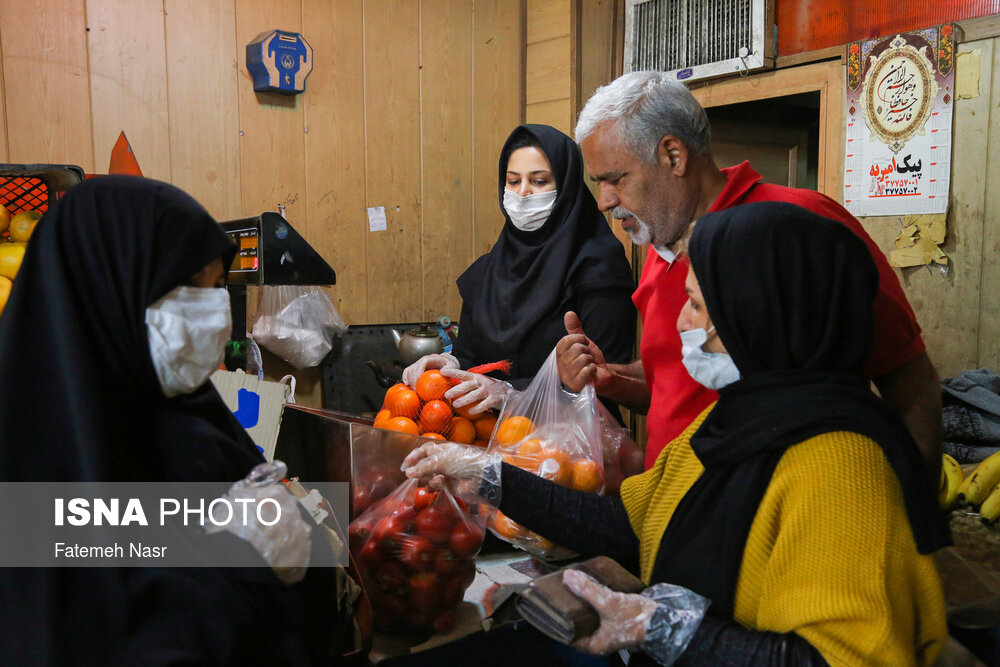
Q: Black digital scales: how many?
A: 1